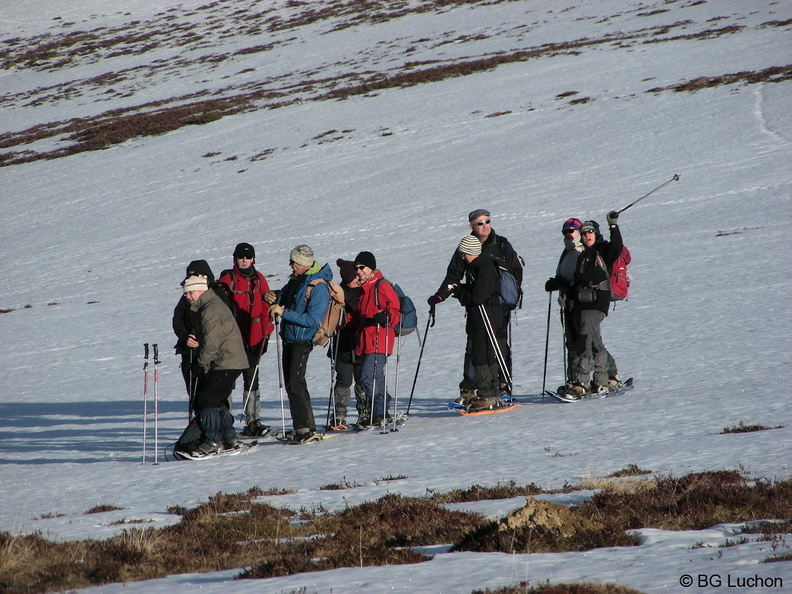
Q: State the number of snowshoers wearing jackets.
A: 10